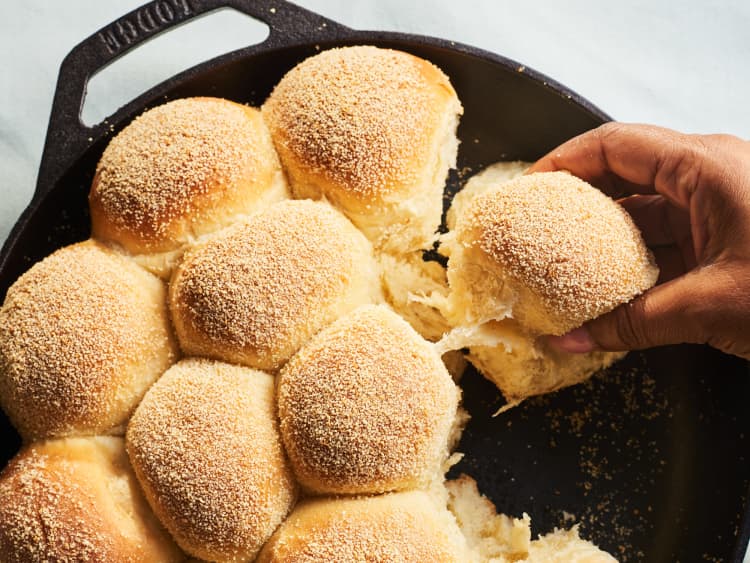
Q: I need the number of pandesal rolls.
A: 9